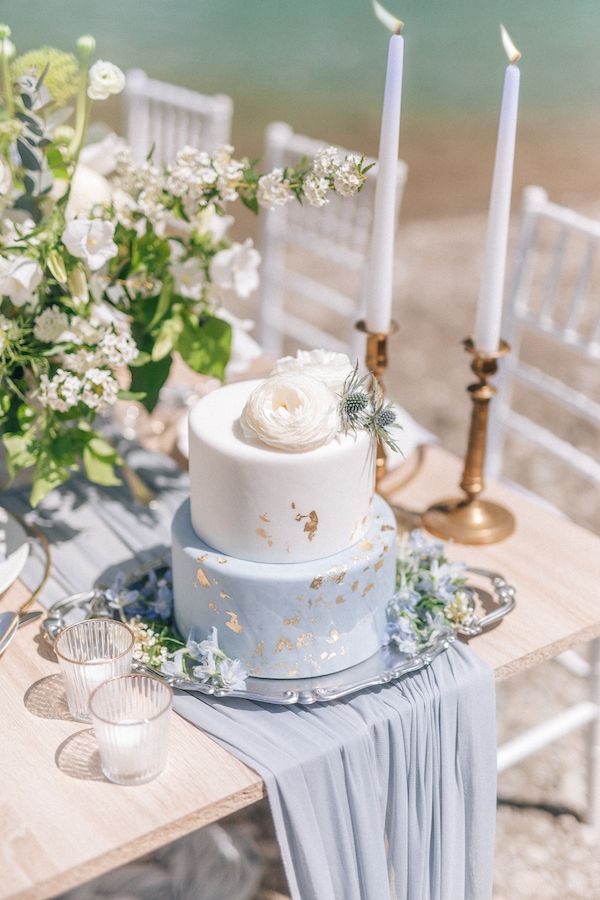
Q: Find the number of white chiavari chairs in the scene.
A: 3